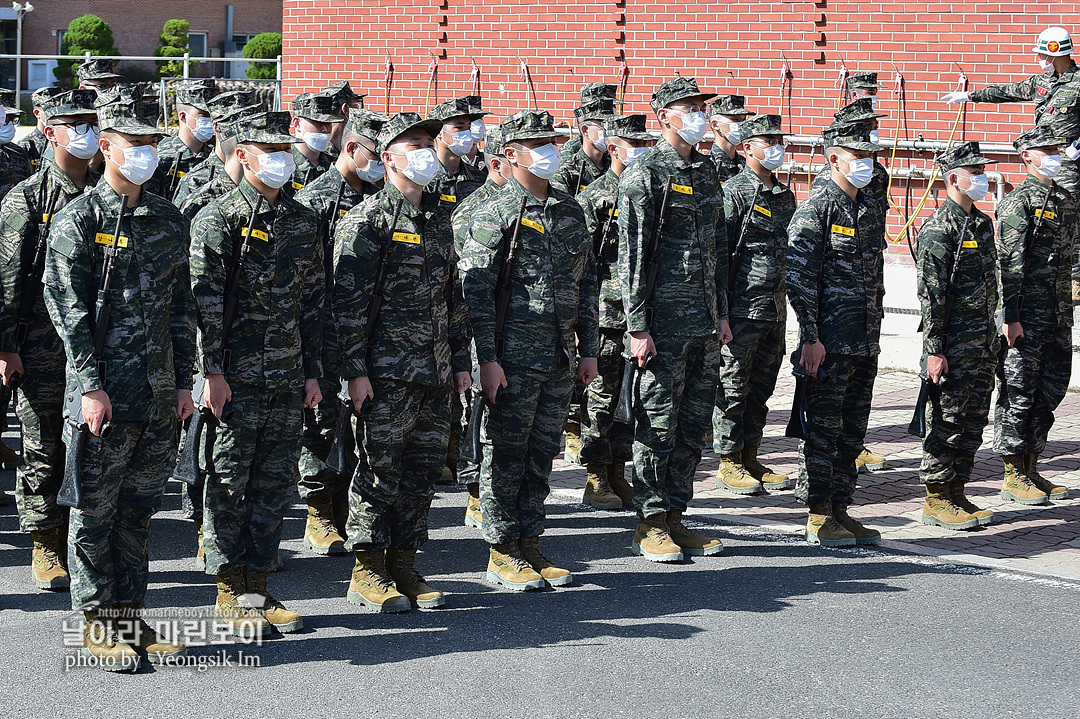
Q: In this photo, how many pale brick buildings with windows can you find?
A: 1